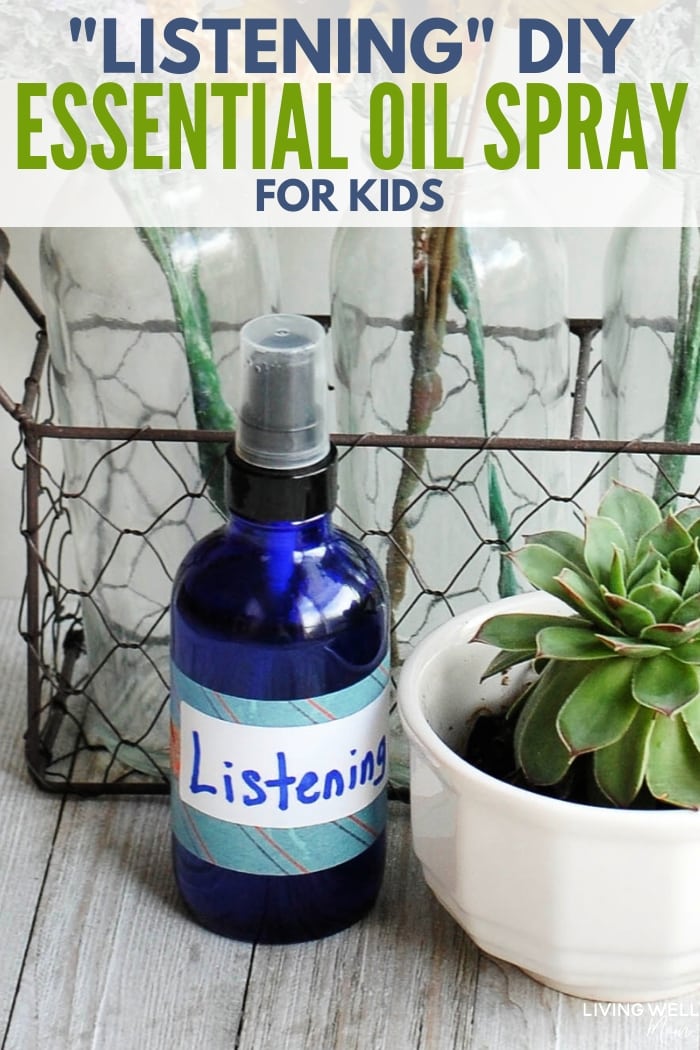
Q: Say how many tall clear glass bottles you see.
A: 3